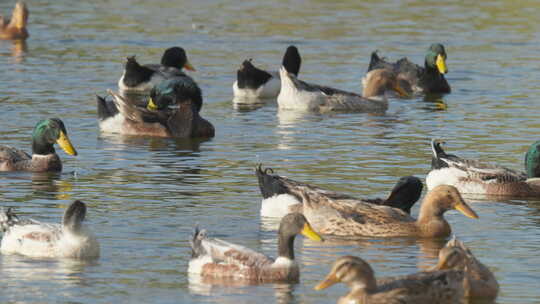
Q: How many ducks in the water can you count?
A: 14